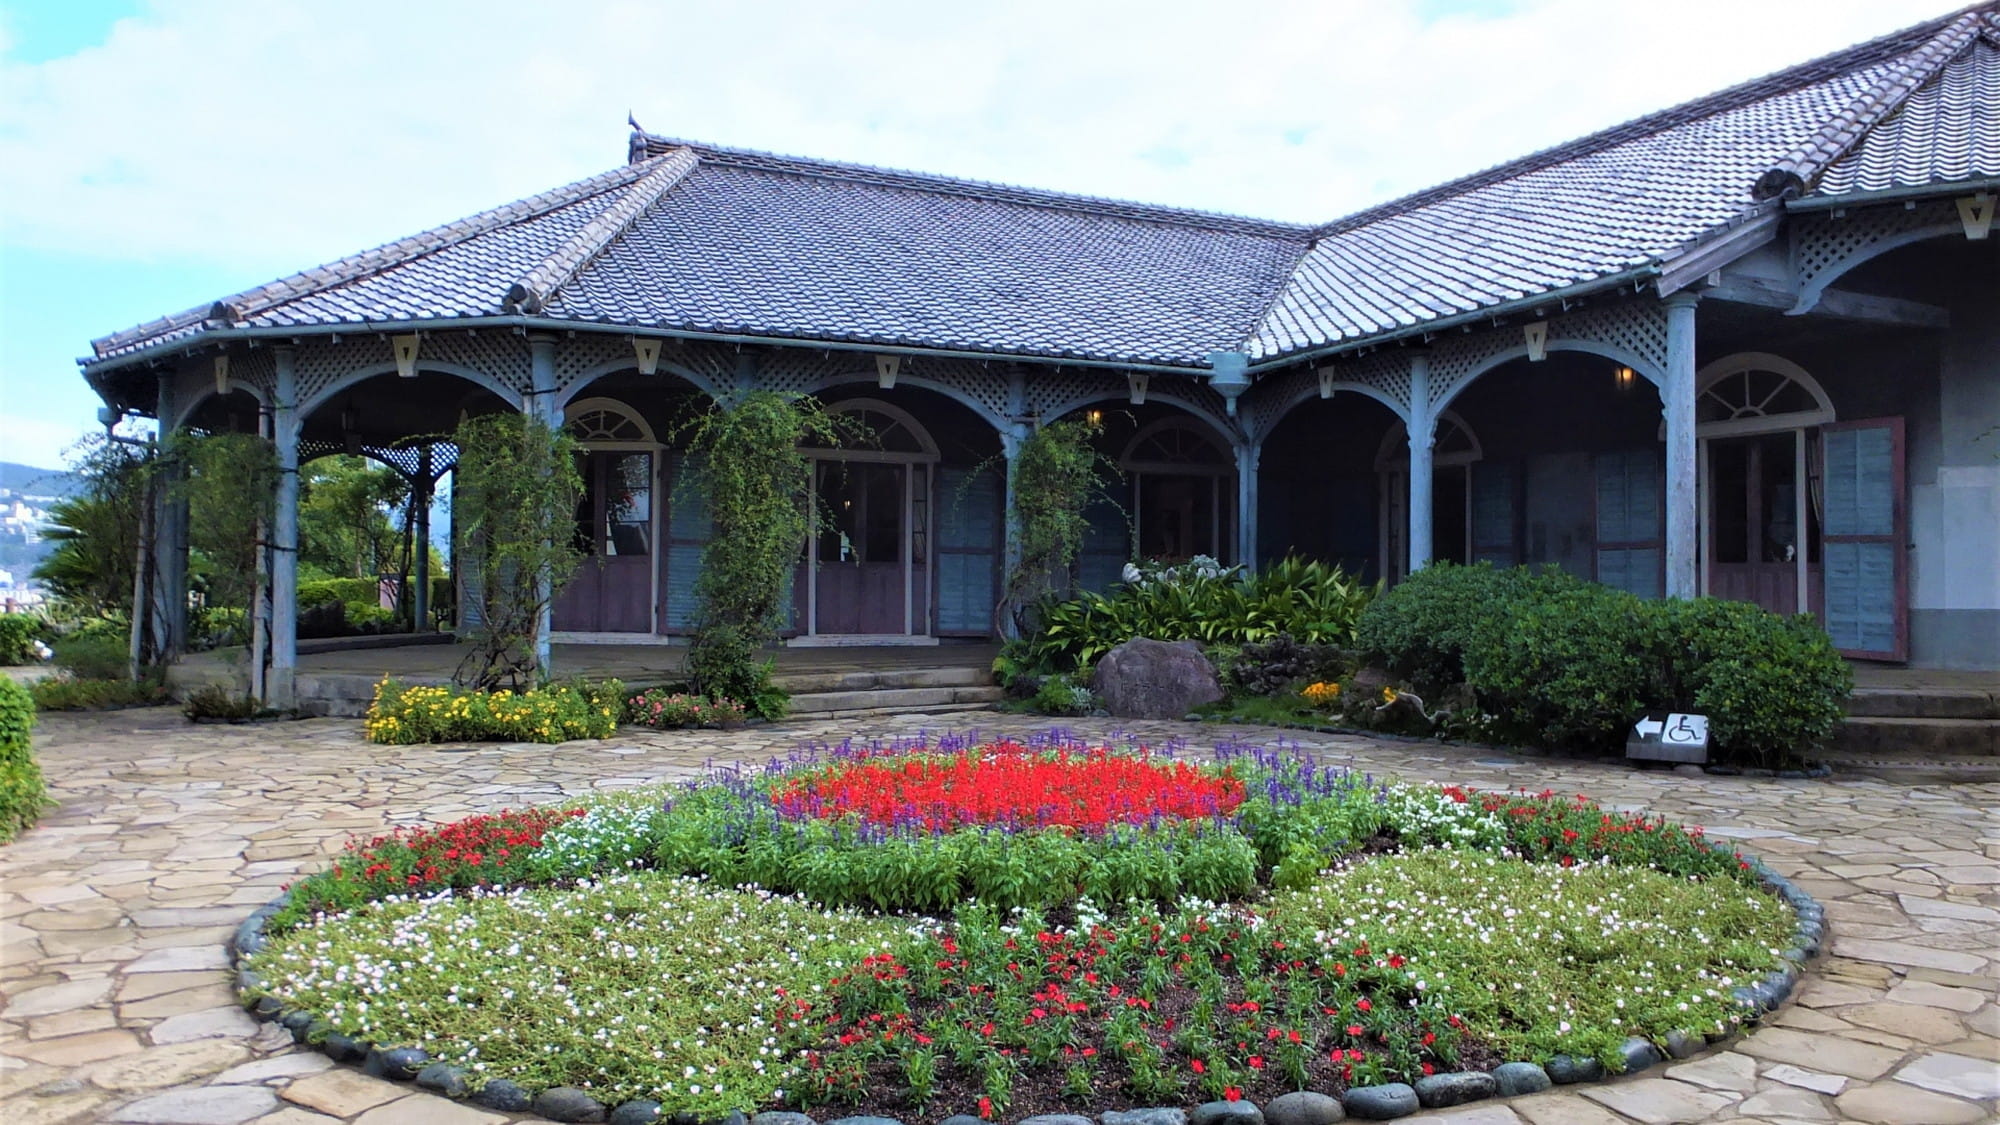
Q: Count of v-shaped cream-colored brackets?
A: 8